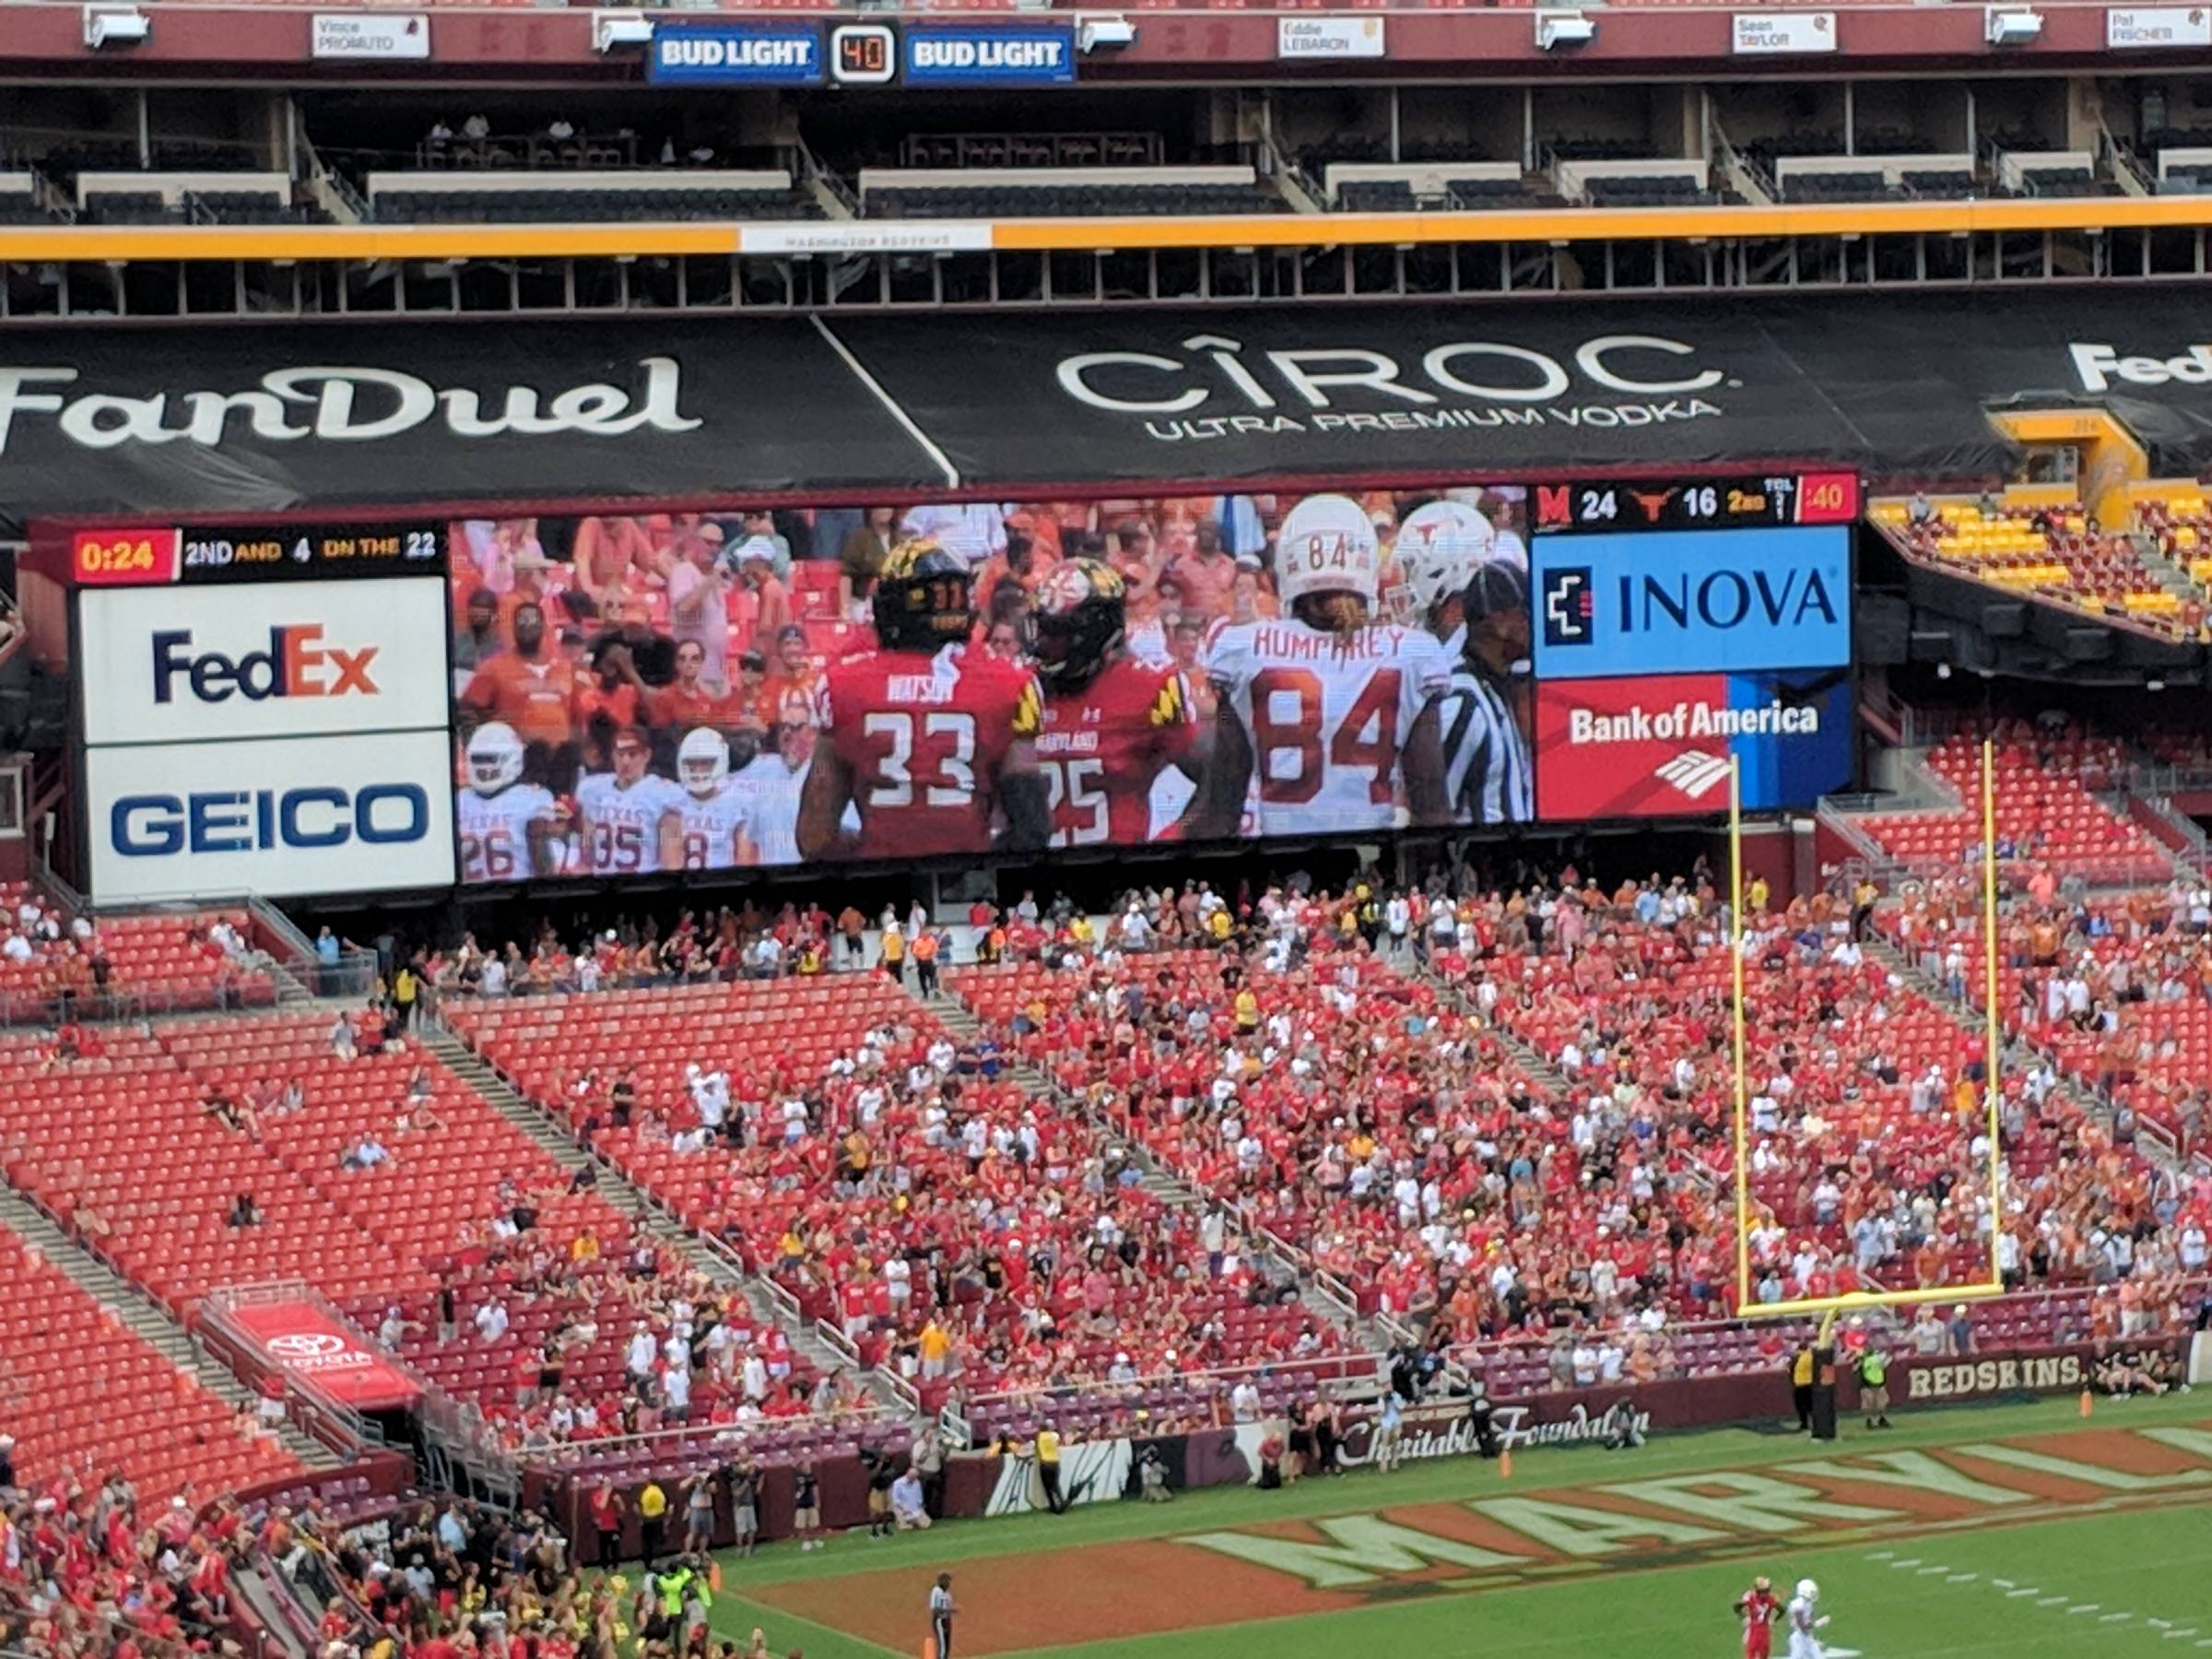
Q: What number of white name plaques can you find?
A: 4